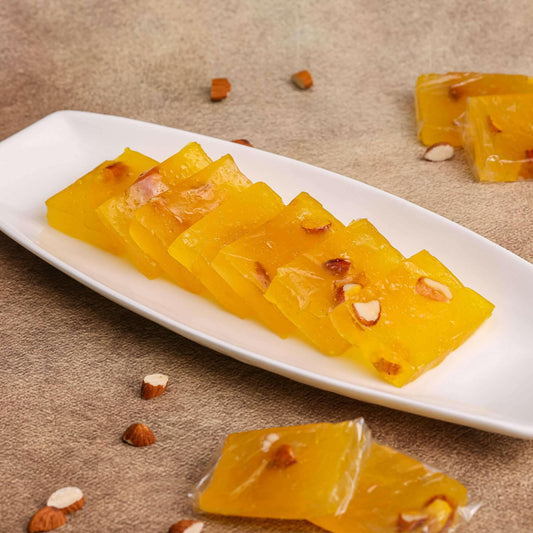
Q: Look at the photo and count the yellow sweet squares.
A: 11